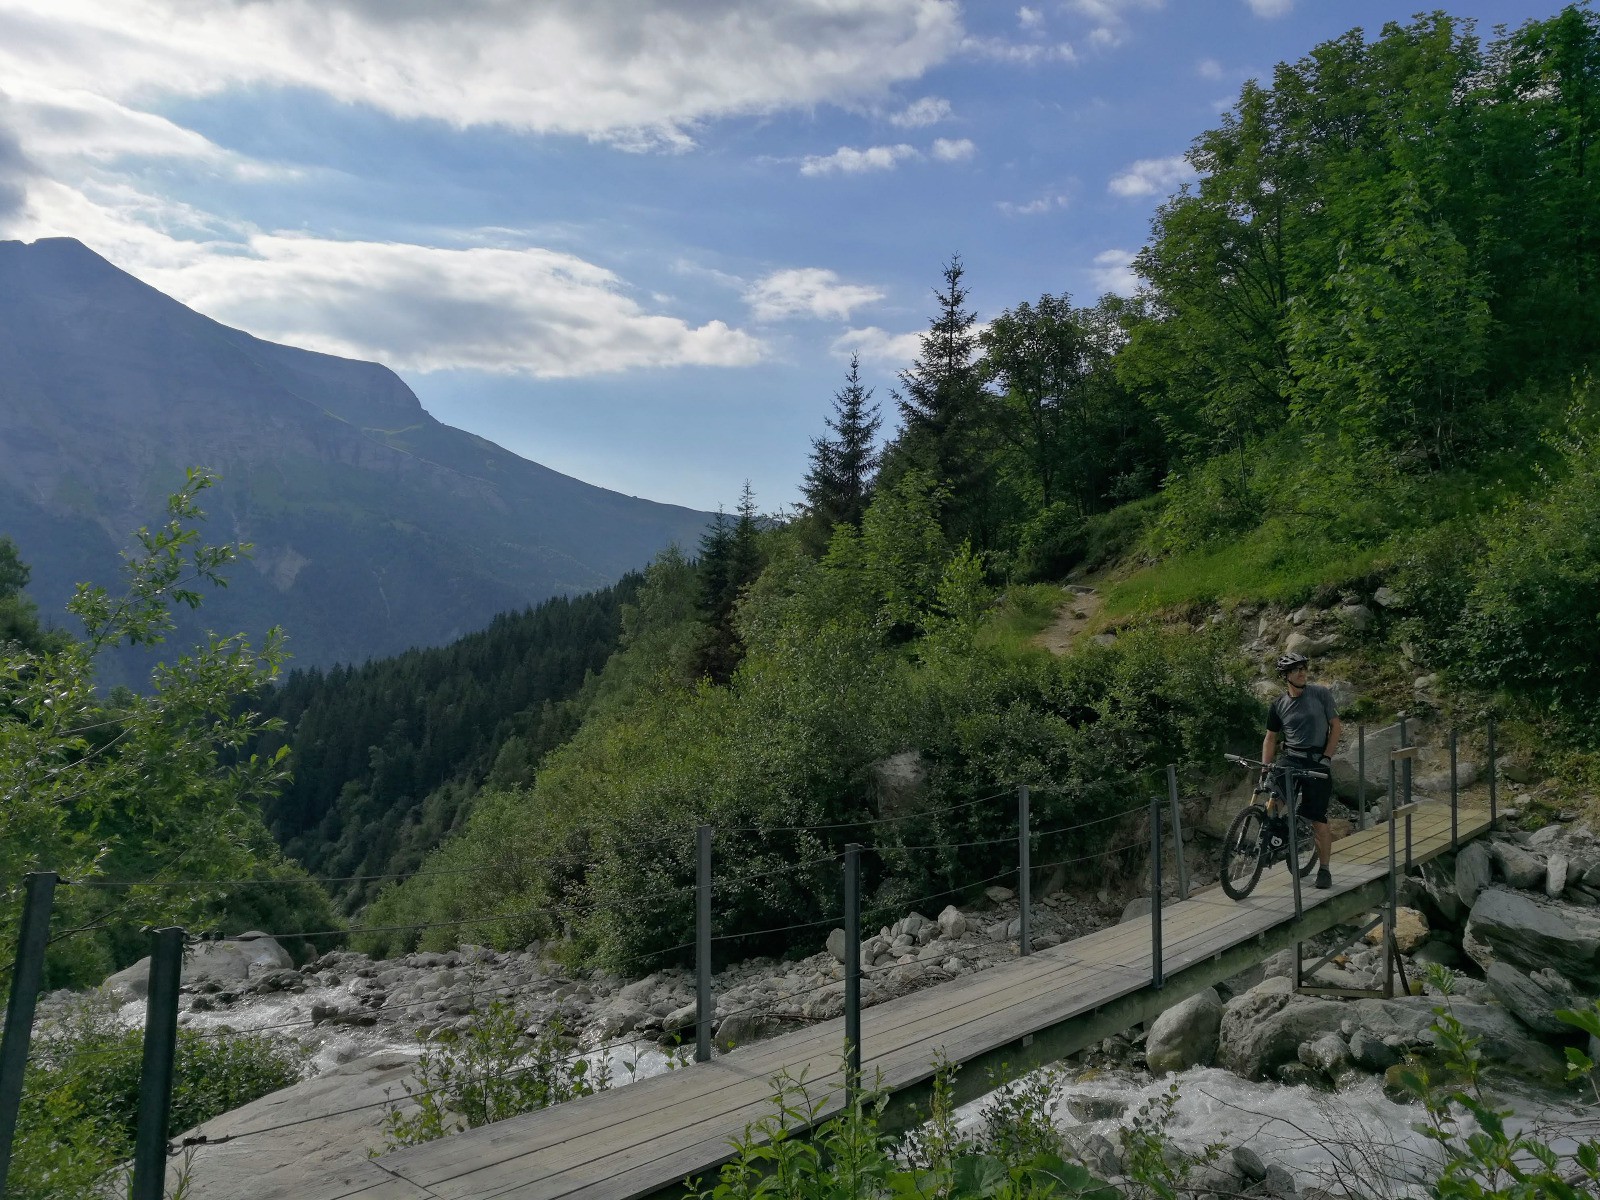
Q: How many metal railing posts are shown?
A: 14